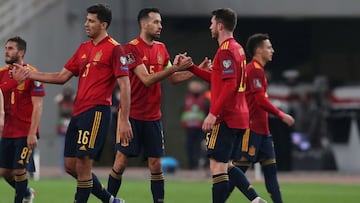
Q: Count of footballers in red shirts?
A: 5